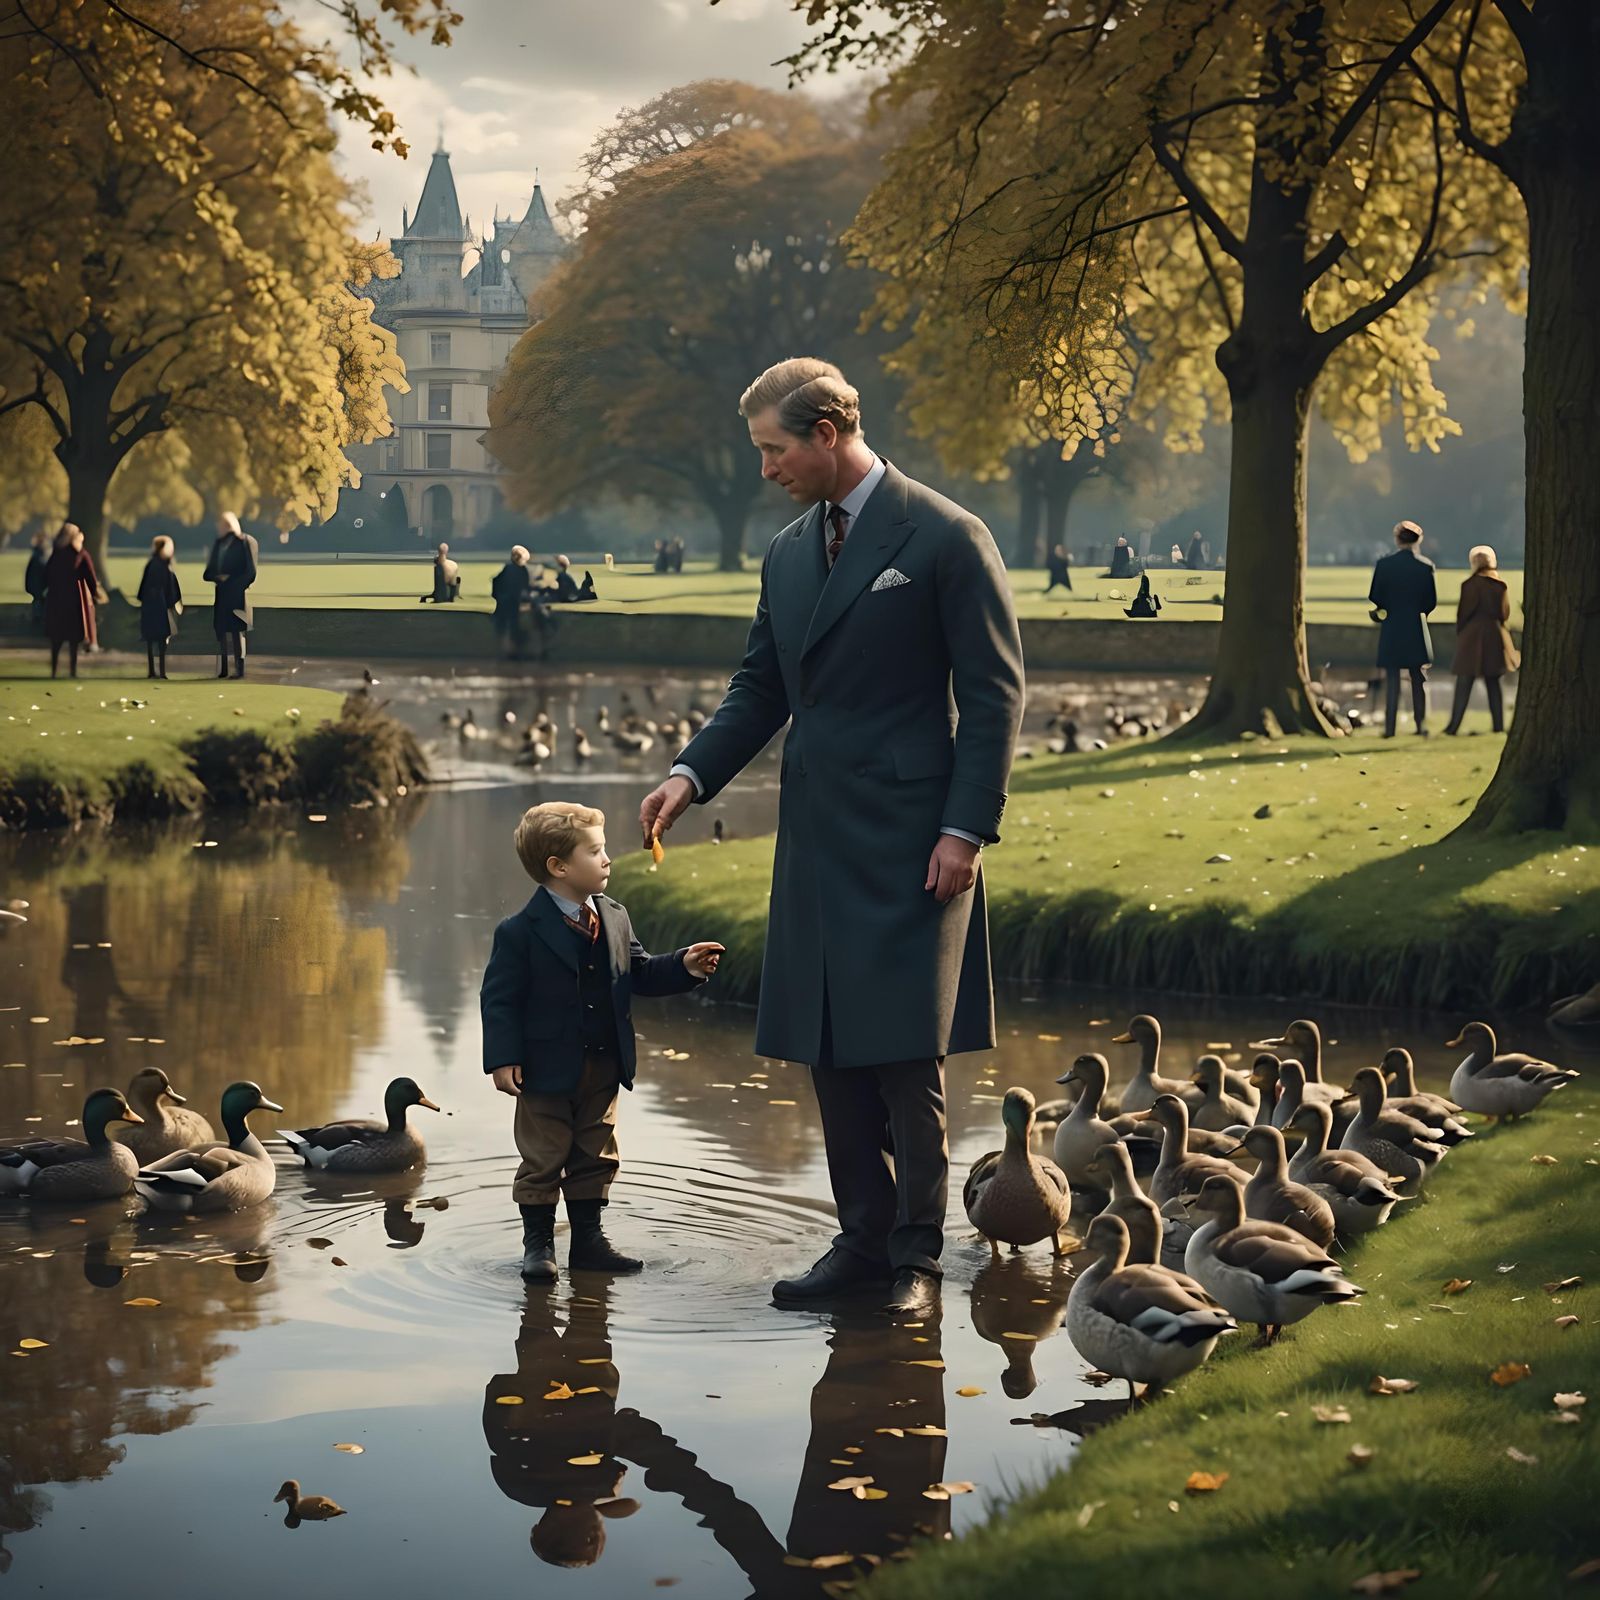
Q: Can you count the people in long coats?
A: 6